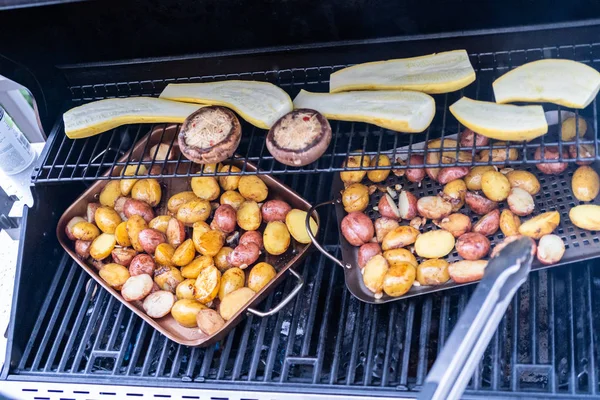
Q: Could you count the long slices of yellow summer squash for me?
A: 6